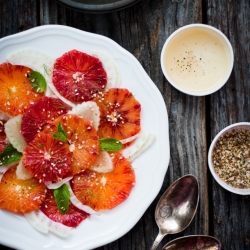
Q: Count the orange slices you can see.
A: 10